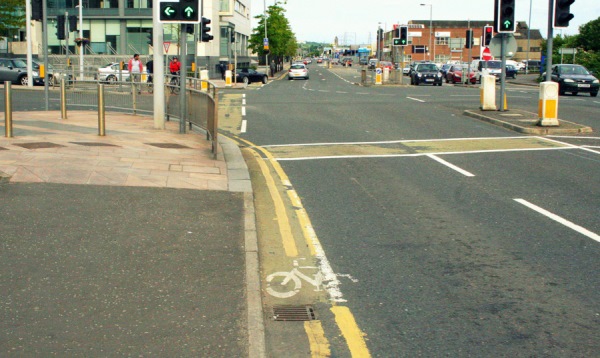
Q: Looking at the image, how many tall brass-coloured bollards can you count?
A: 3